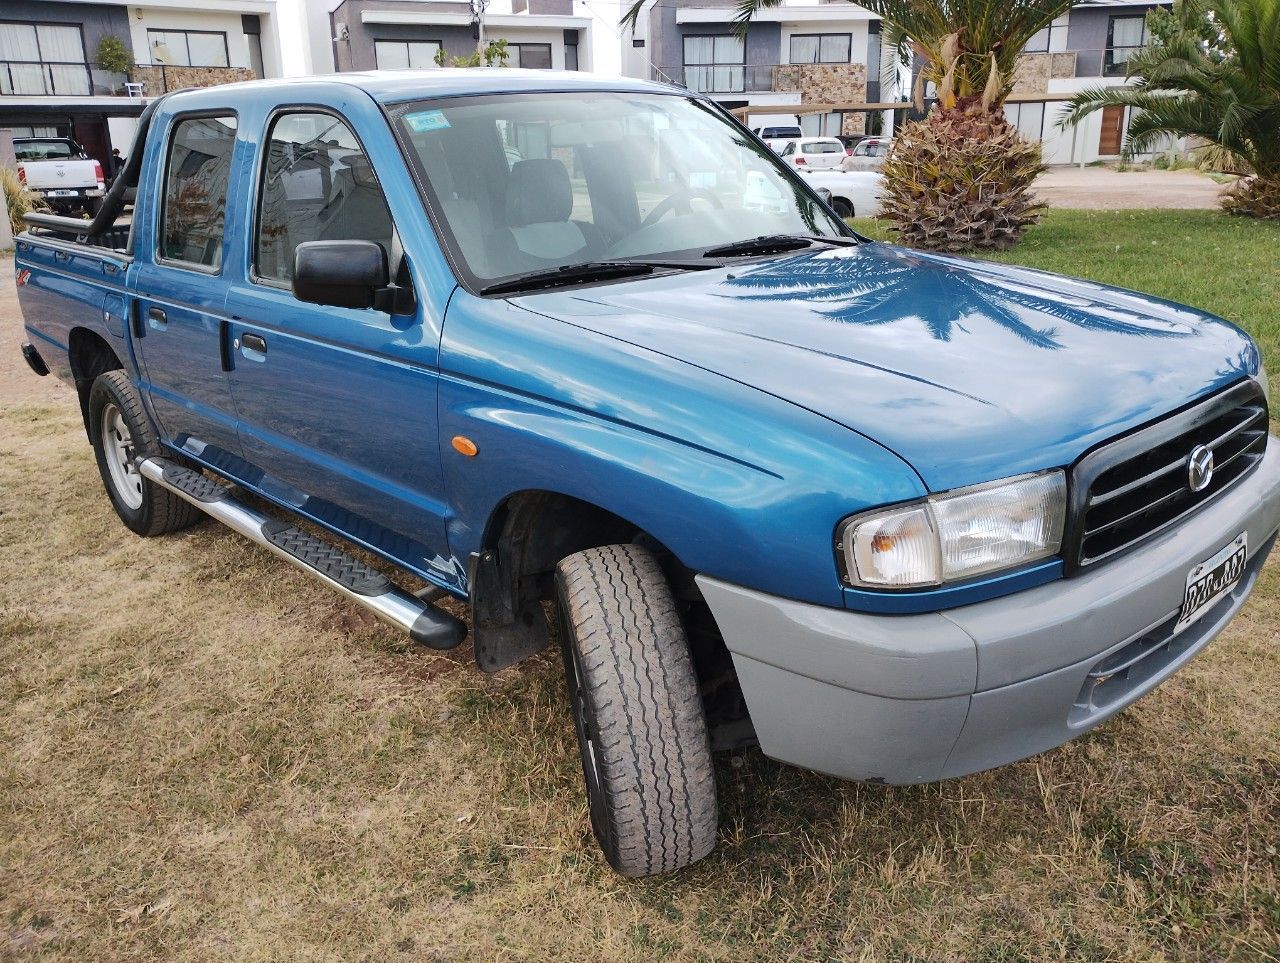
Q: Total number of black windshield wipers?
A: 2